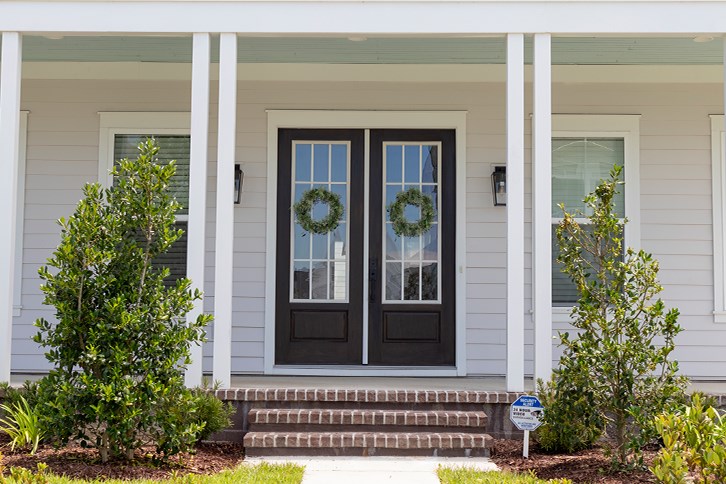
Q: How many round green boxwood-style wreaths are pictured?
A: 2